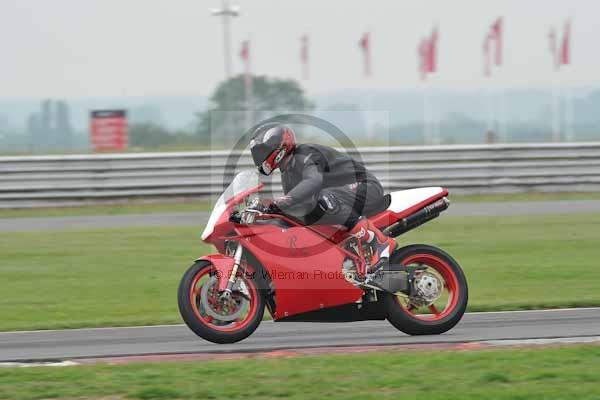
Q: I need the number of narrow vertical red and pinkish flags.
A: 9